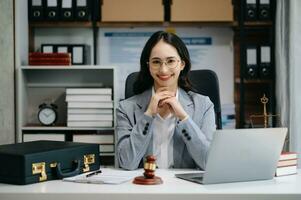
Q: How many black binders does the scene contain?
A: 11